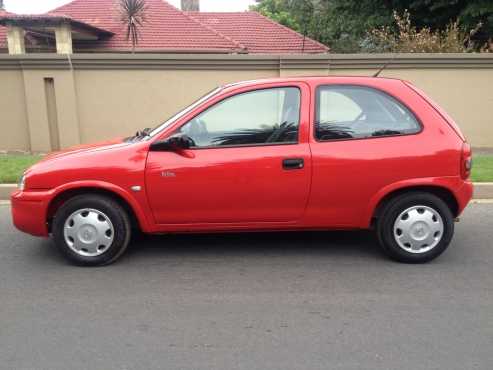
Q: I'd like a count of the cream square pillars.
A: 2